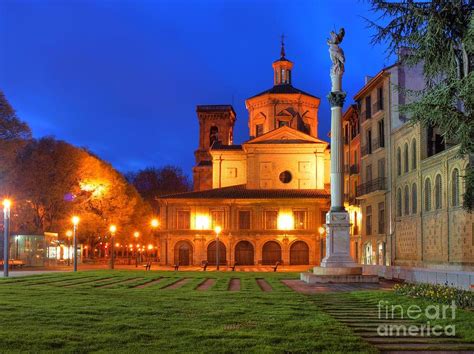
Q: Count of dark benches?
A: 5